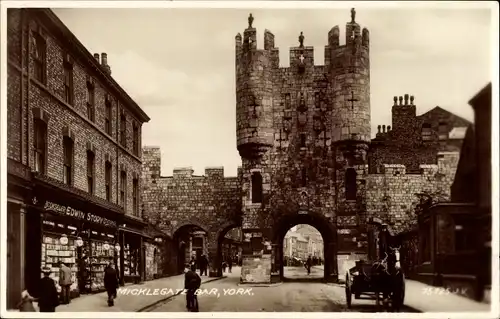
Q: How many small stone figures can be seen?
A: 3